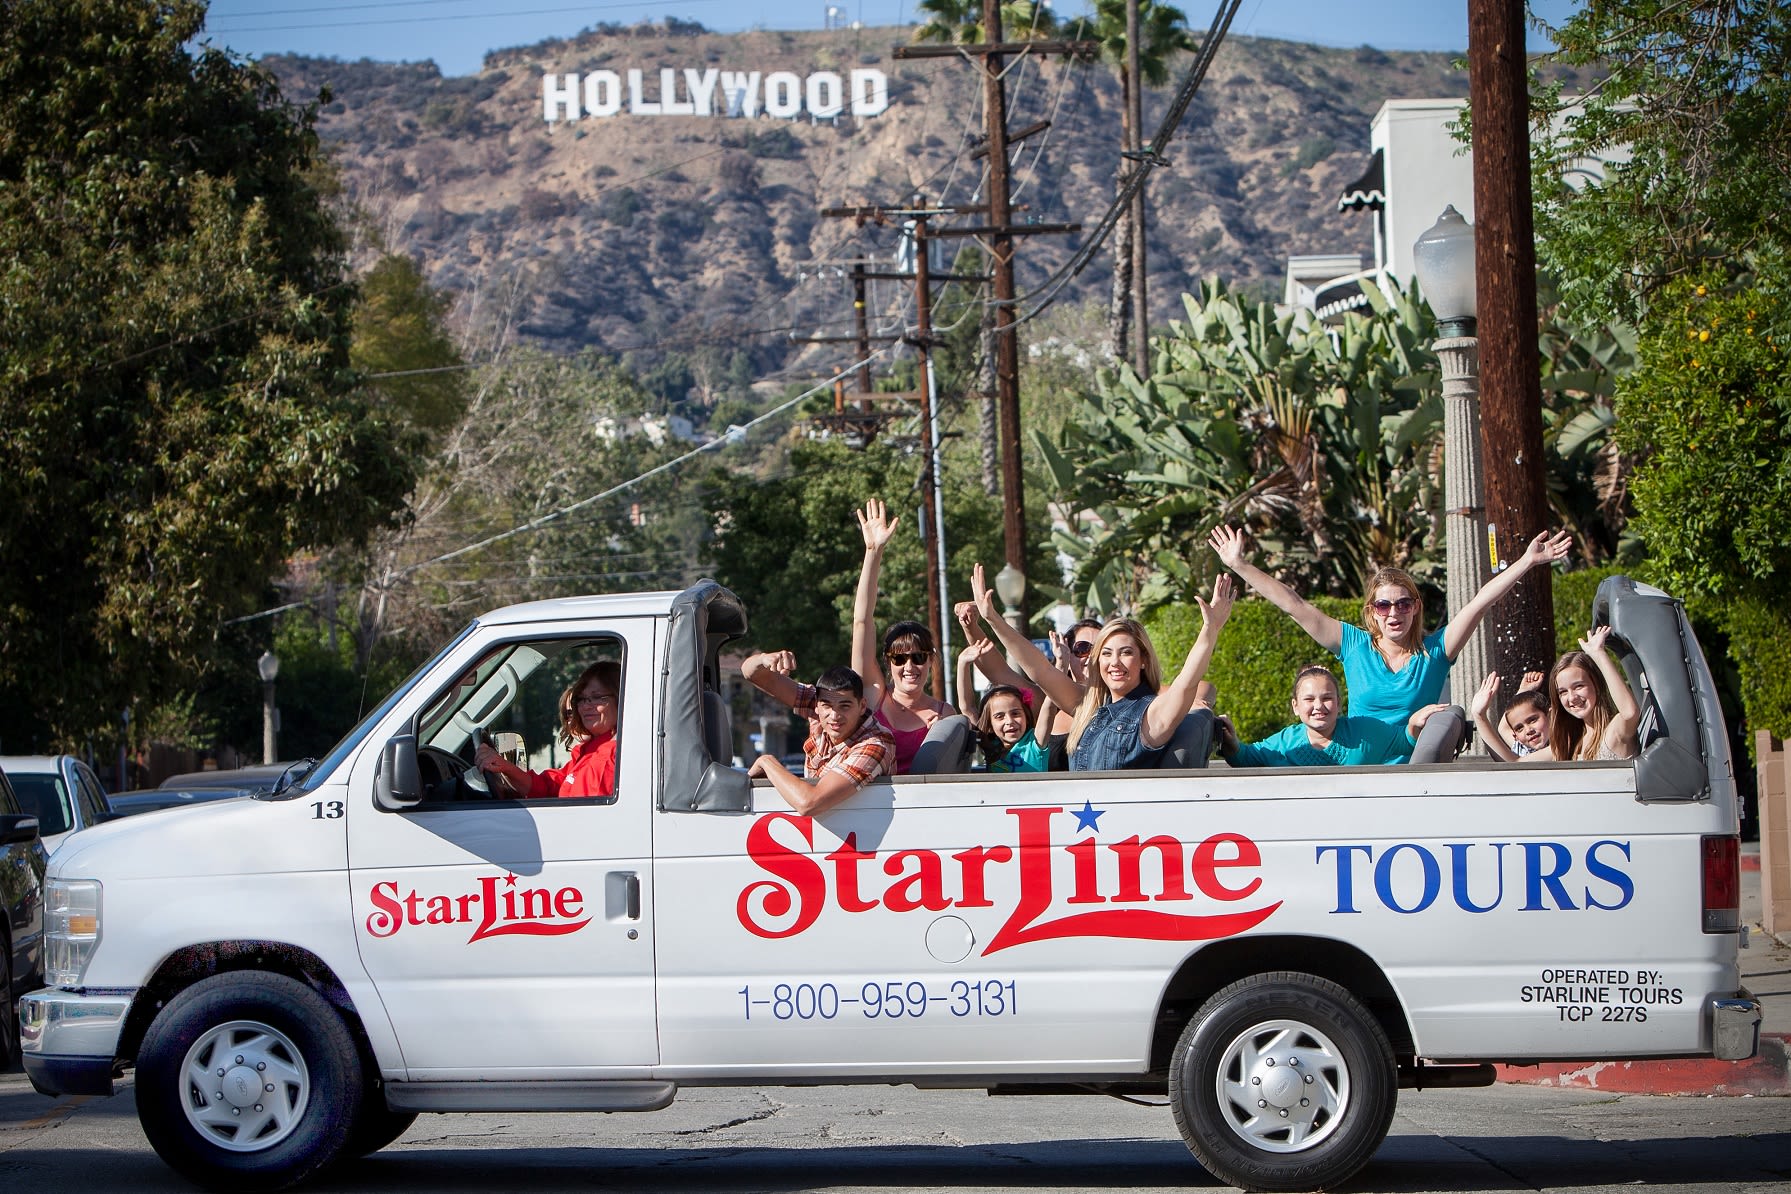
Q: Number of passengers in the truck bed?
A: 9